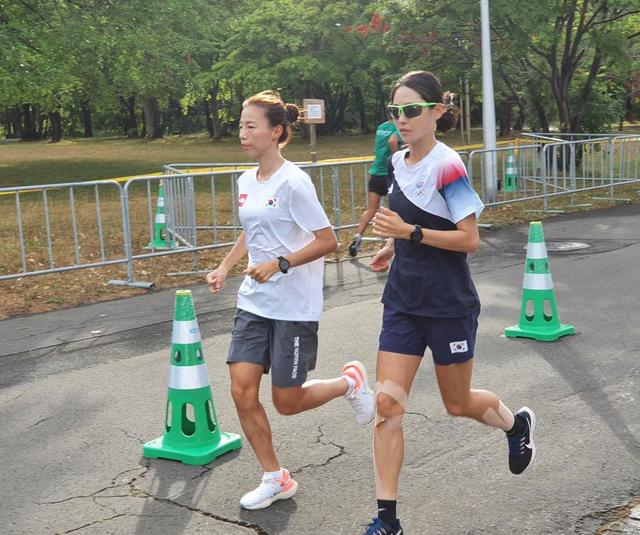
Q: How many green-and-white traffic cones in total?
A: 4